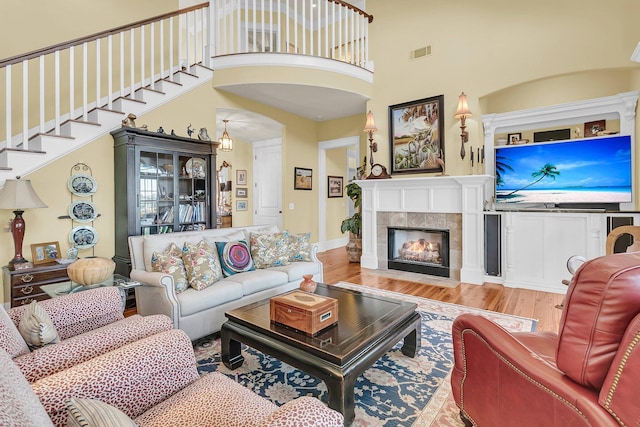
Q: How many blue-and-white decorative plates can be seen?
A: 3